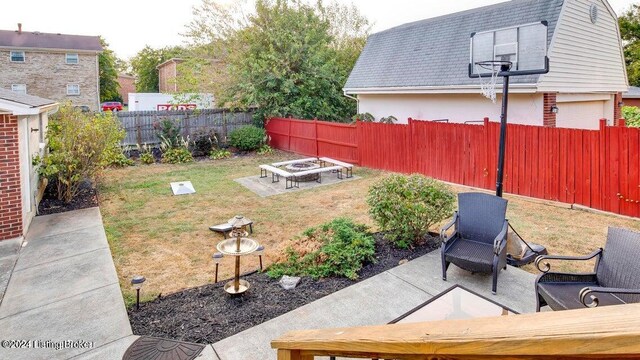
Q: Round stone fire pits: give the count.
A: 1